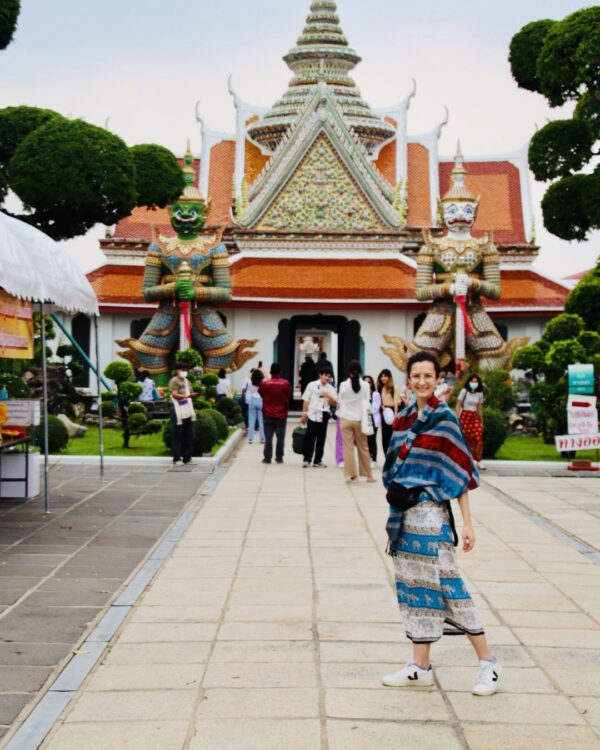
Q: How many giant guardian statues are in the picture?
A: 2